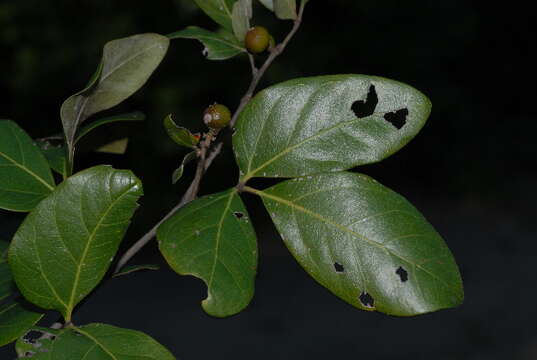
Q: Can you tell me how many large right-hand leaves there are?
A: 2